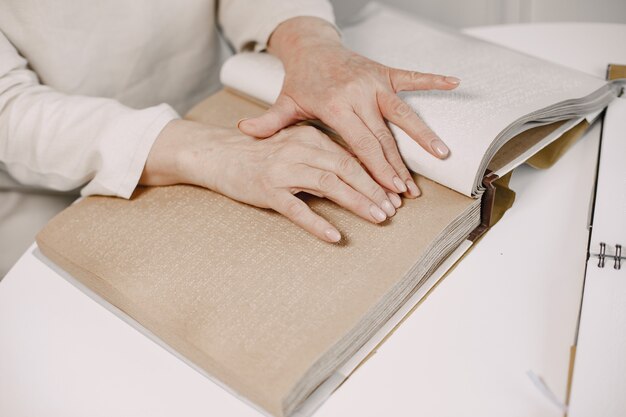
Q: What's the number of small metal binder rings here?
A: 2